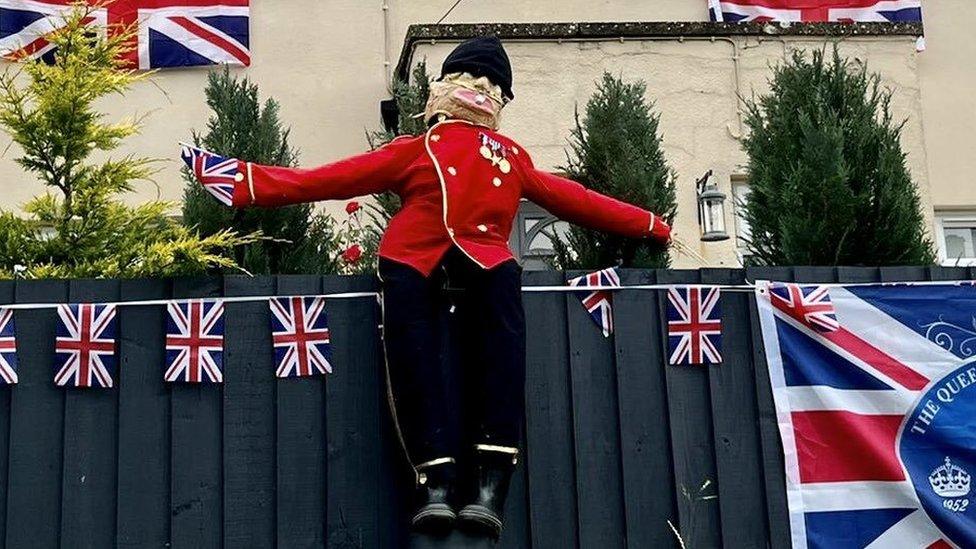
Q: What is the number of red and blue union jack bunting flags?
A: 7